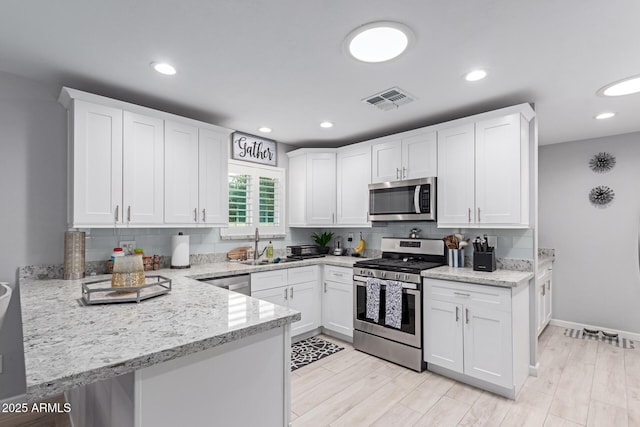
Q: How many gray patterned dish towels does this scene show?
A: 2